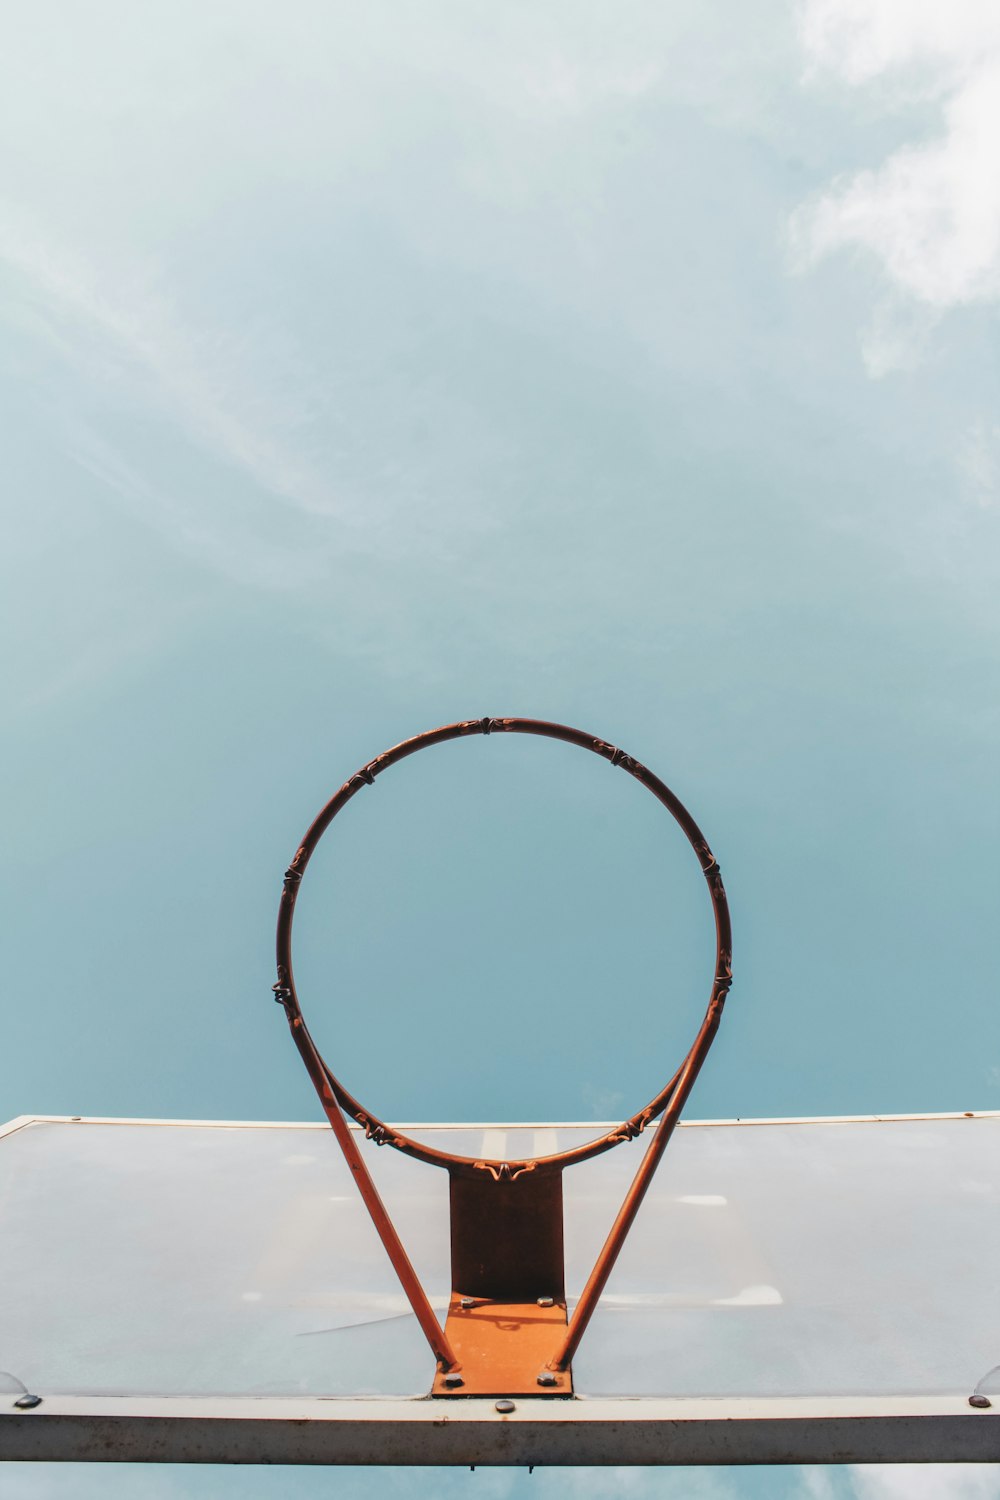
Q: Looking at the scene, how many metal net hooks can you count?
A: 10